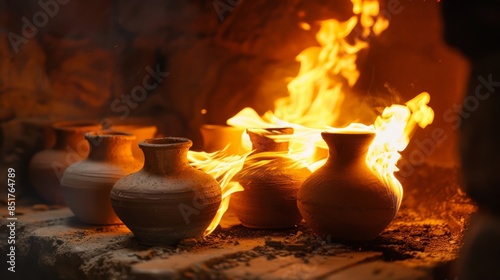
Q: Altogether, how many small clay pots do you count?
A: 7